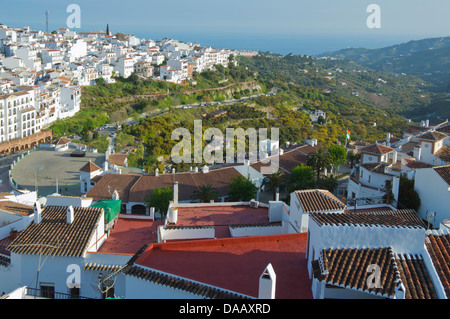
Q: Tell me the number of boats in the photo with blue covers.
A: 0